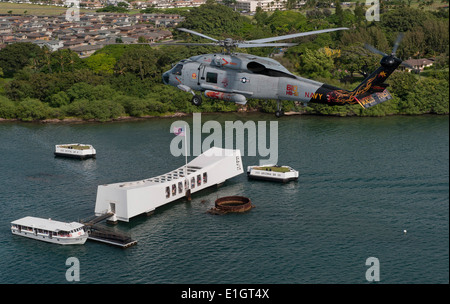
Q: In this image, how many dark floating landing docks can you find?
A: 1